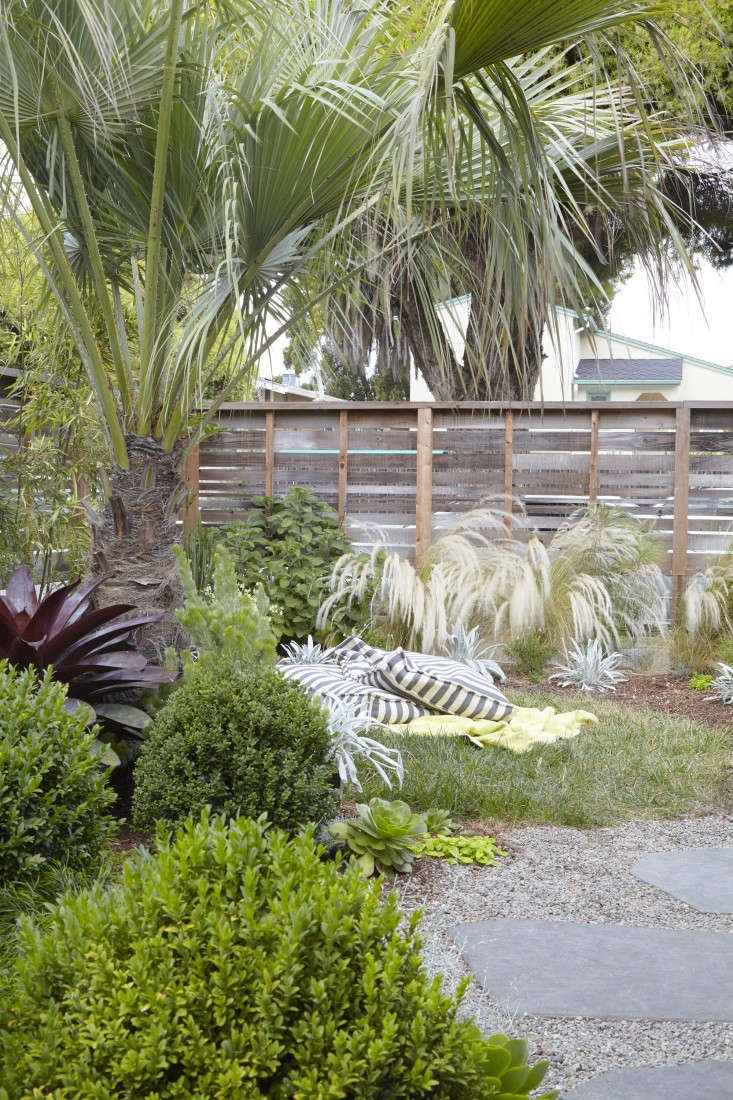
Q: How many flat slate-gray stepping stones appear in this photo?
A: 3